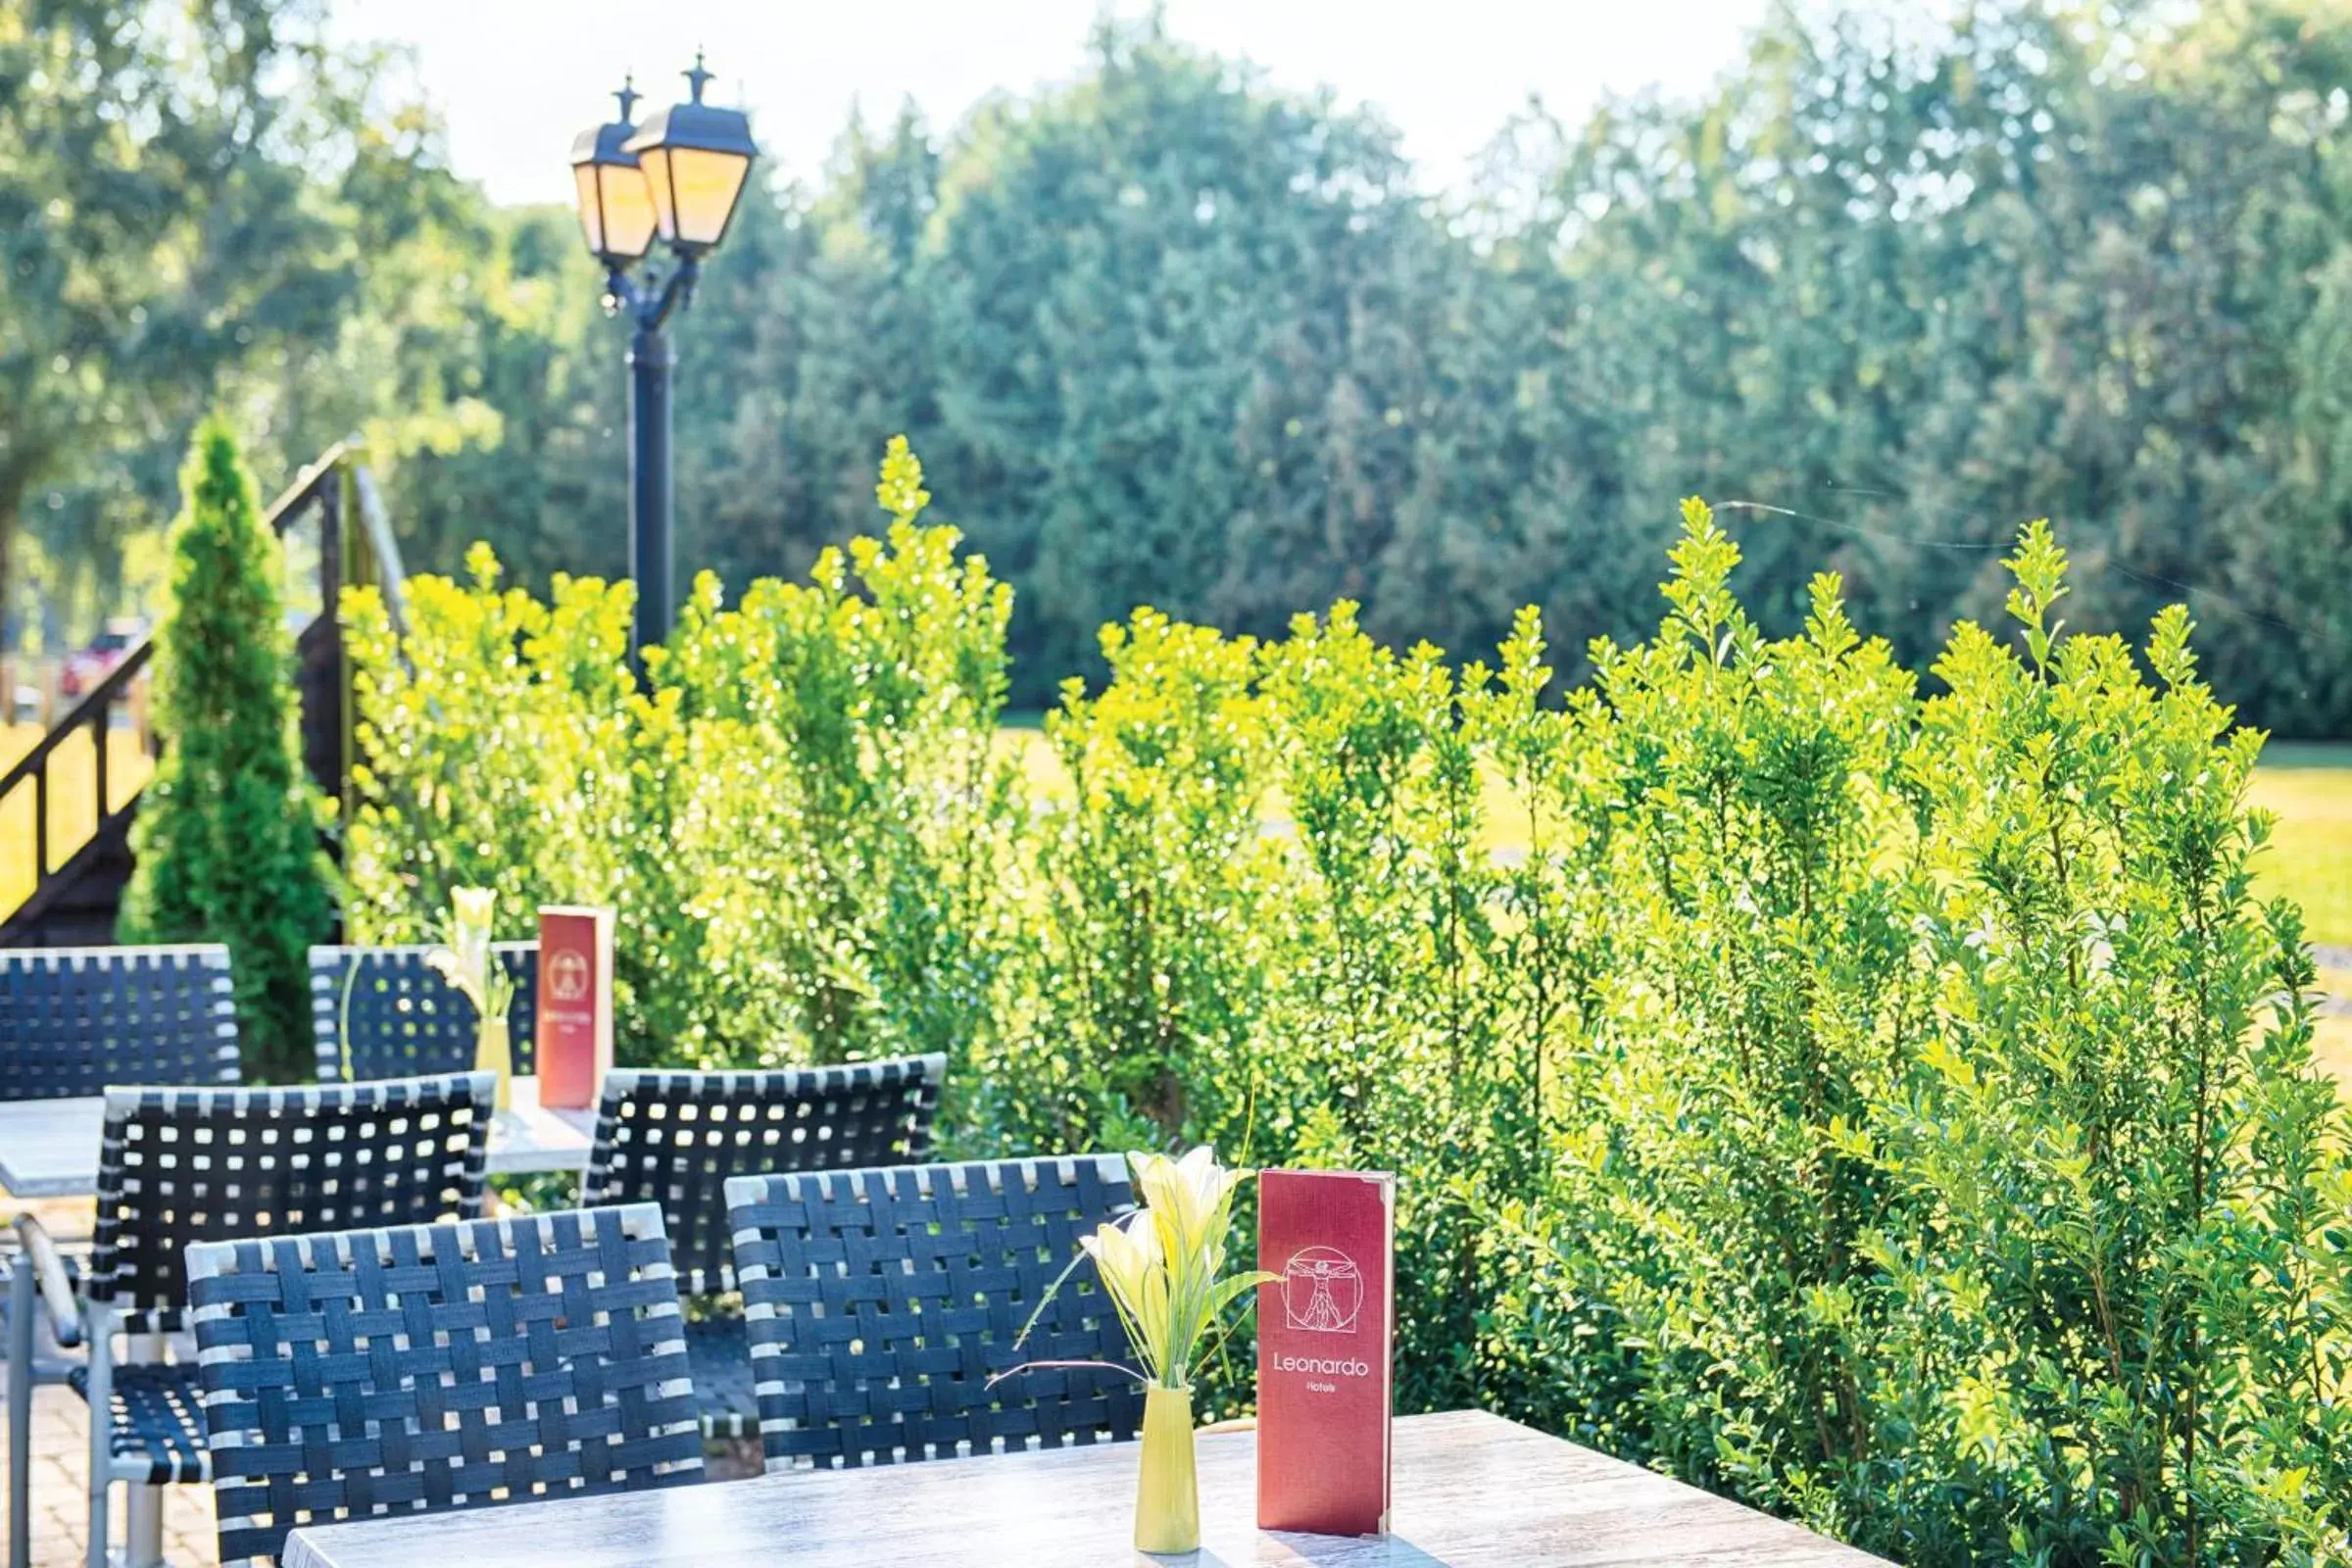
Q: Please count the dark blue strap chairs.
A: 6